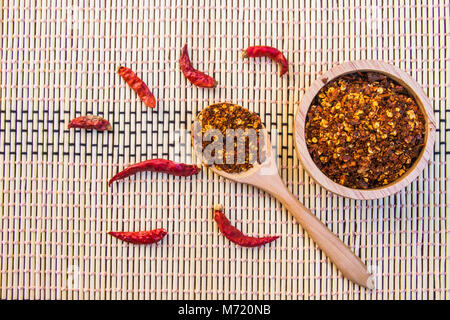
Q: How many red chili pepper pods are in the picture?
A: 7